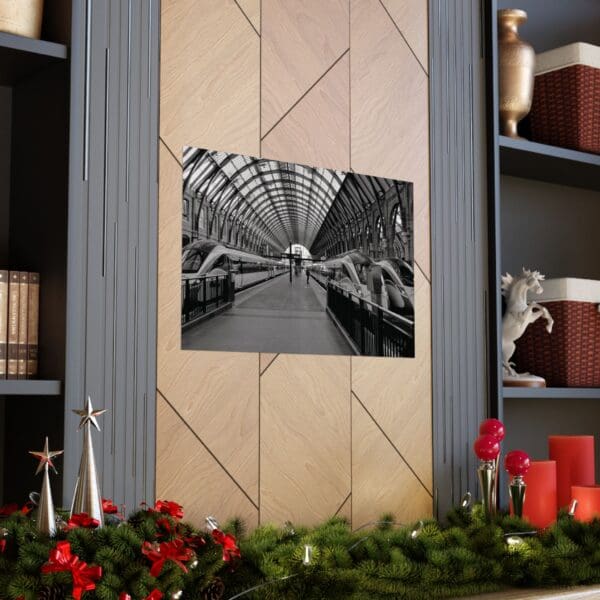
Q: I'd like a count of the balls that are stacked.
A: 2